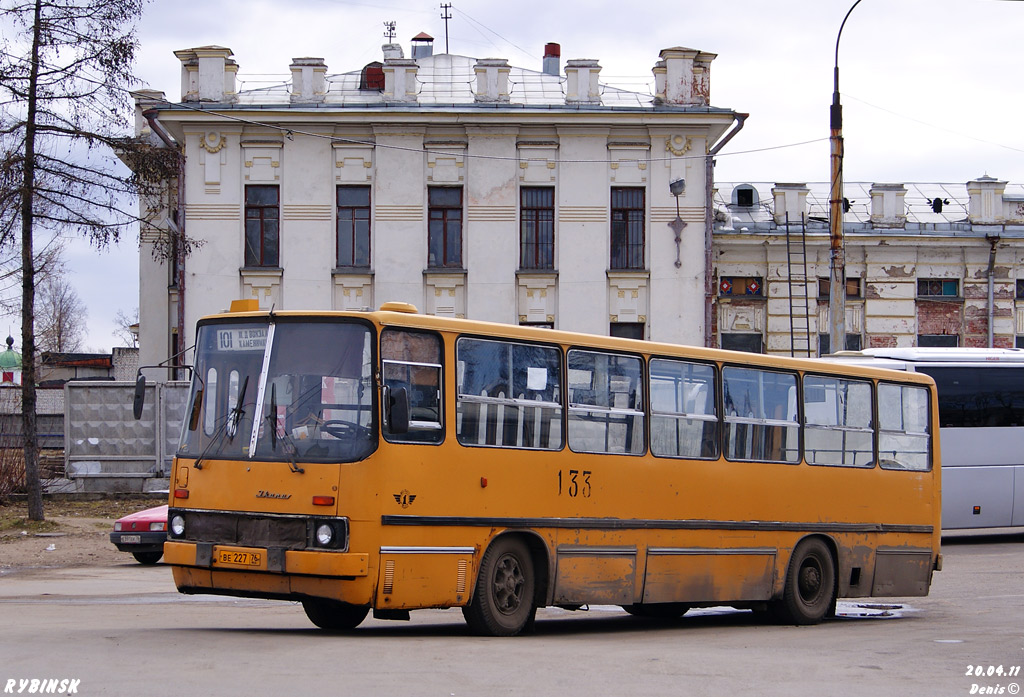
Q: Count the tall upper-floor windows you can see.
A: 5